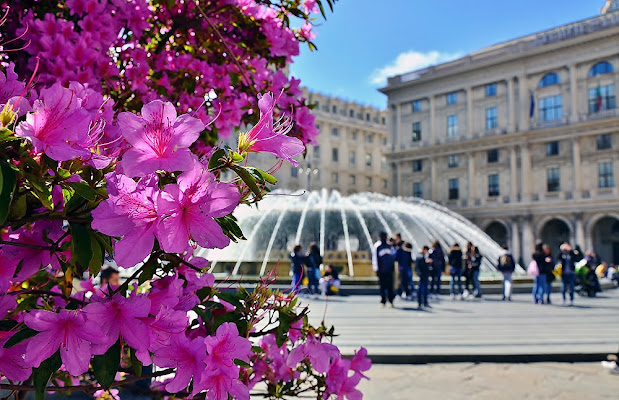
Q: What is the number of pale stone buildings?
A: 2